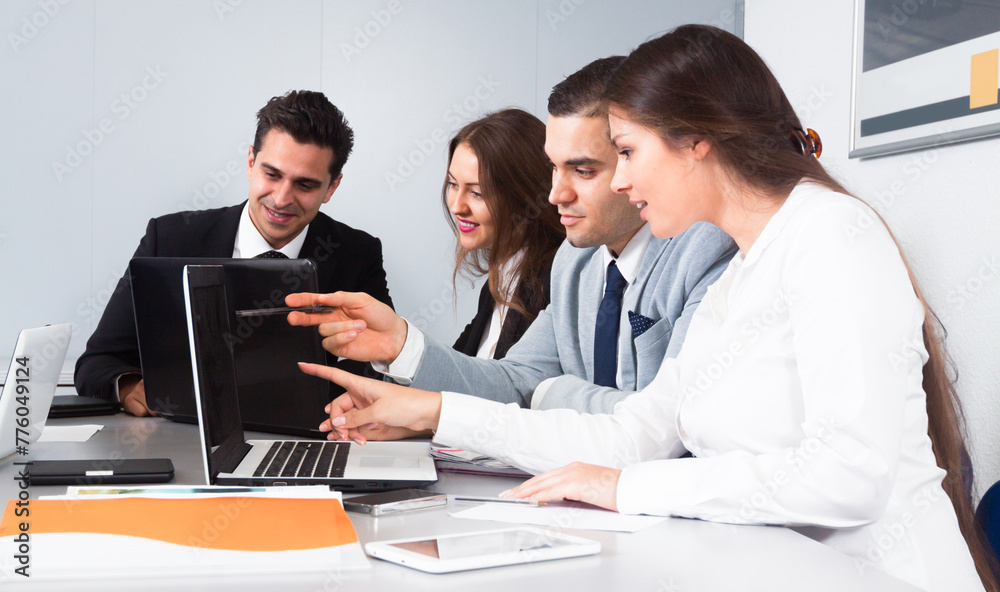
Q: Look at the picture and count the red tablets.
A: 0